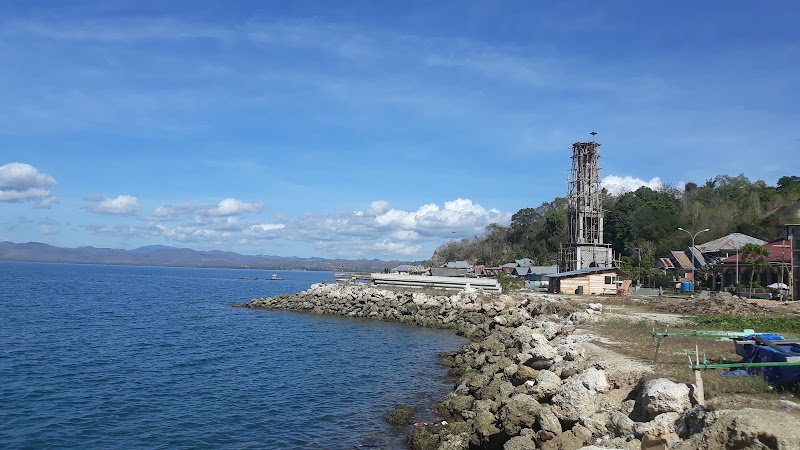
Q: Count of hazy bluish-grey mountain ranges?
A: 1